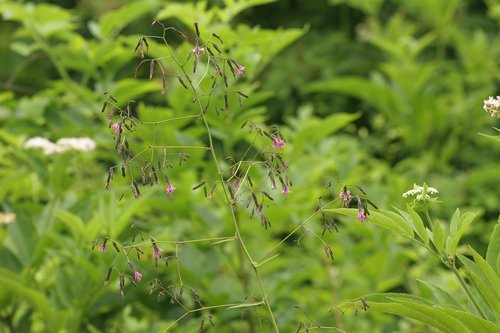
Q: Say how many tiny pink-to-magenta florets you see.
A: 12